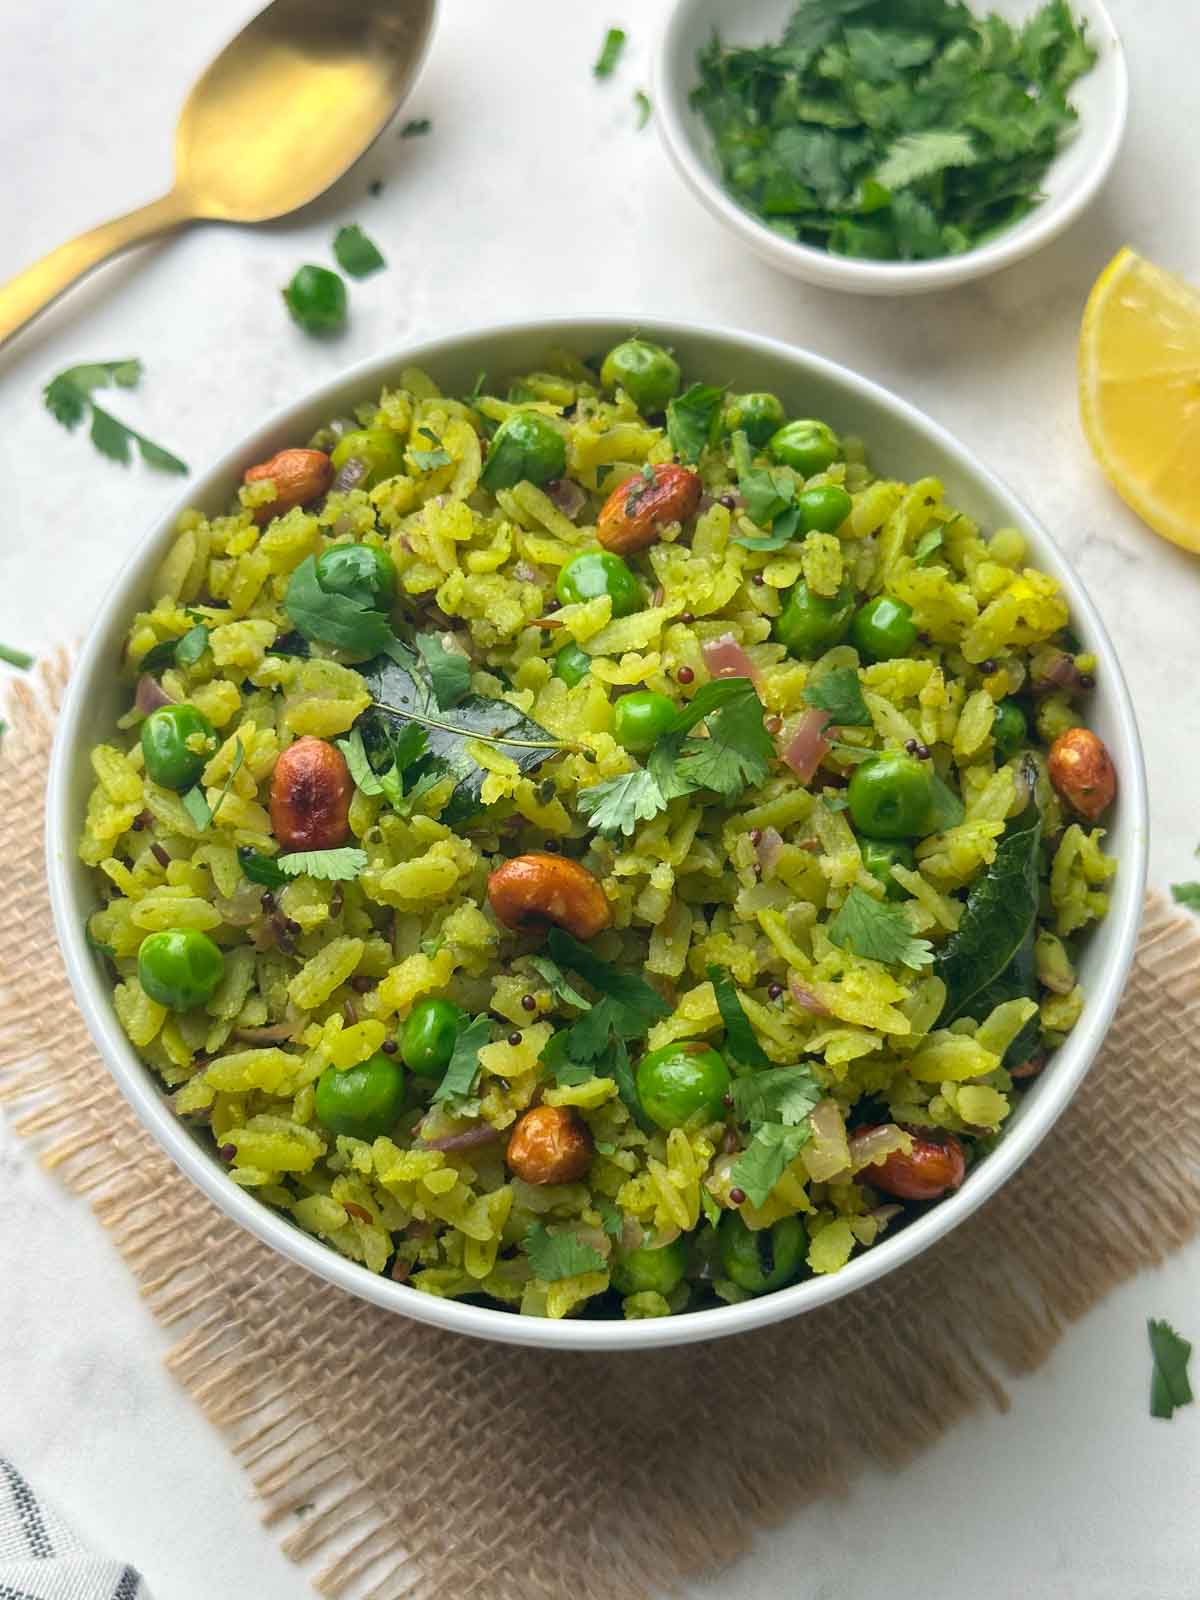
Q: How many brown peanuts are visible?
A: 7